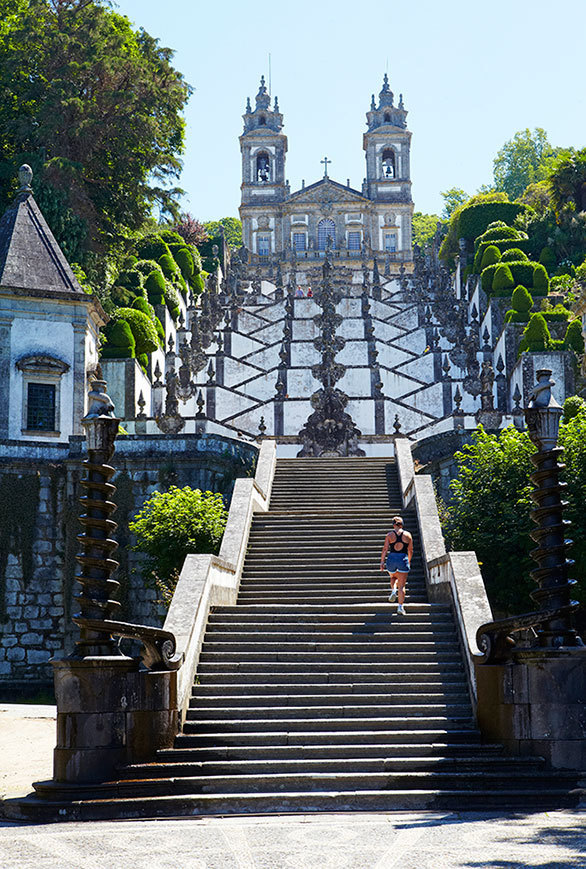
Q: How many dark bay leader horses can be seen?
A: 0